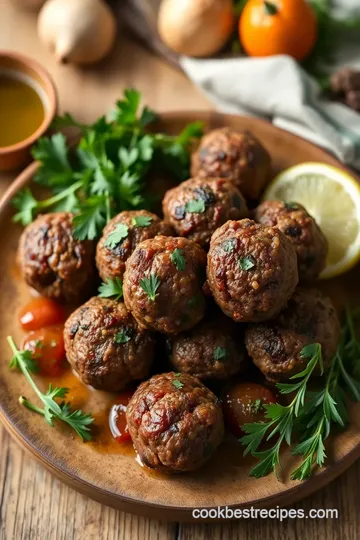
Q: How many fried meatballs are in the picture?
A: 11